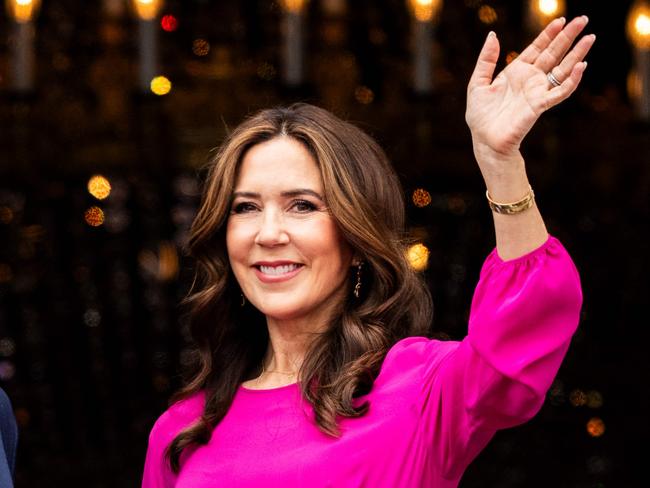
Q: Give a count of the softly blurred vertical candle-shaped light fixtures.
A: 6